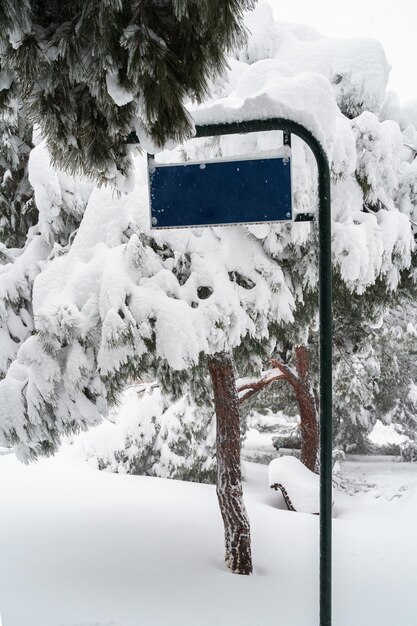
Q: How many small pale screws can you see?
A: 4